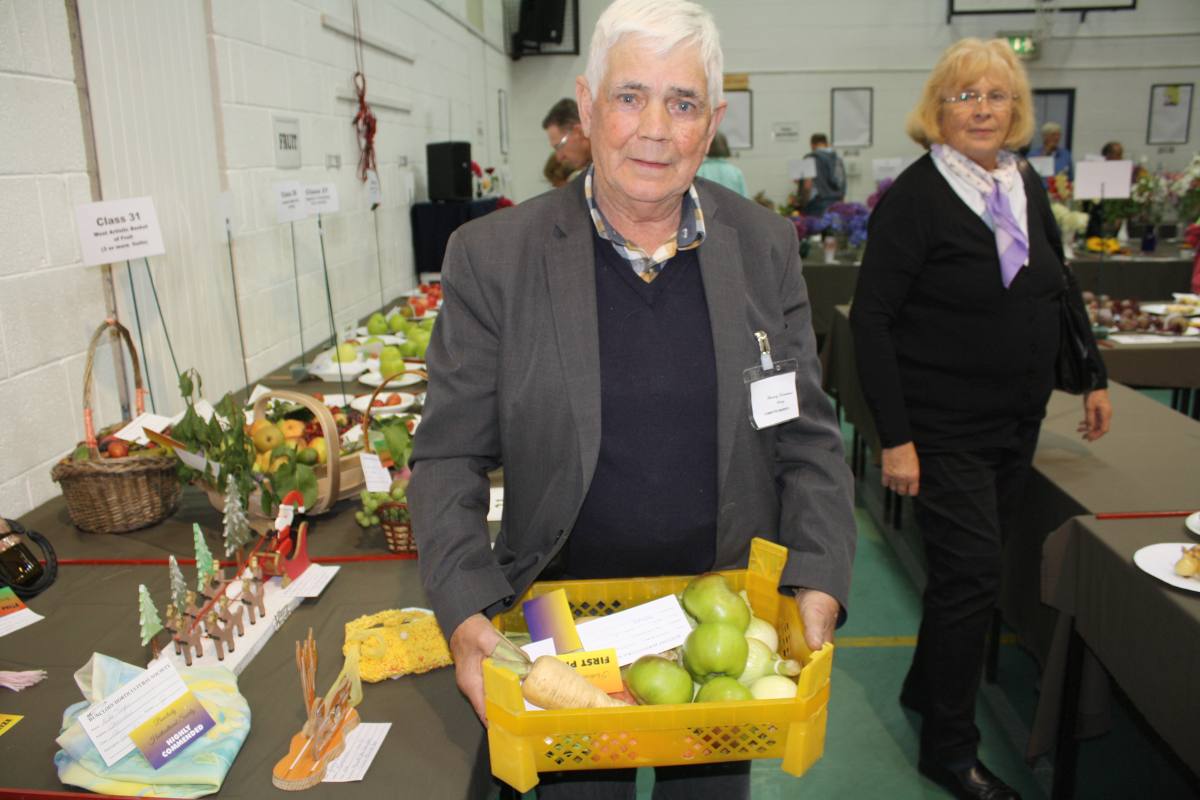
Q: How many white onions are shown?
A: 3